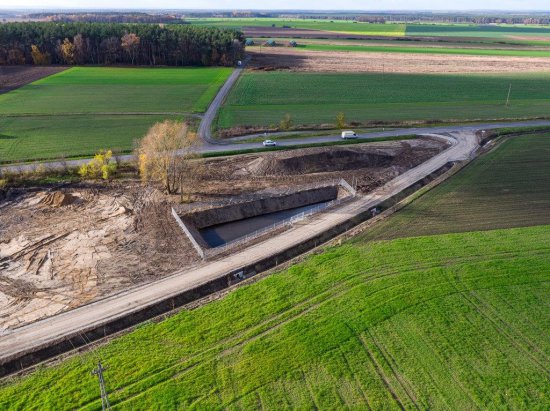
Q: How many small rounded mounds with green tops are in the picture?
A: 3